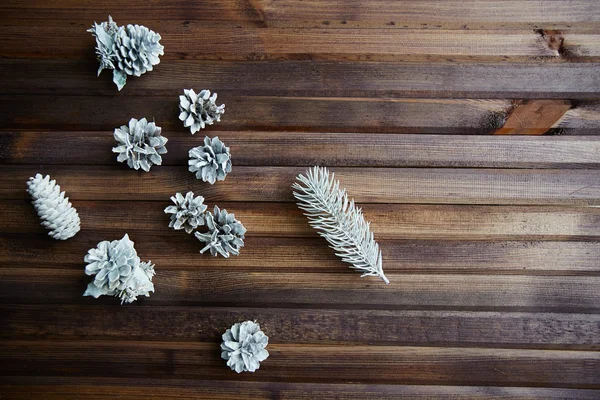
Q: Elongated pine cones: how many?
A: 1